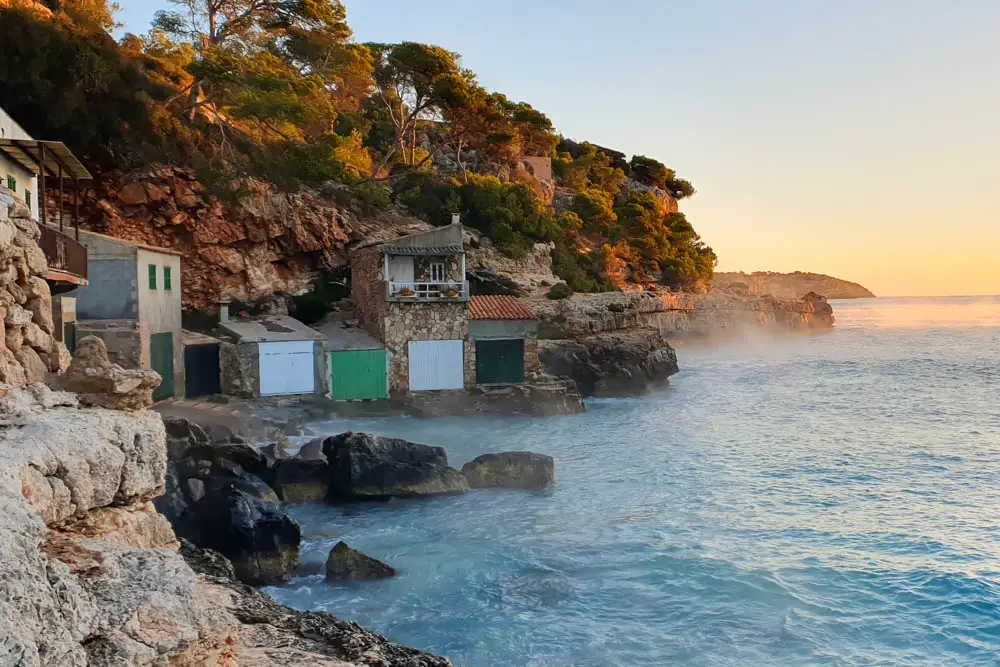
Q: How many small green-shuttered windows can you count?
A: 4